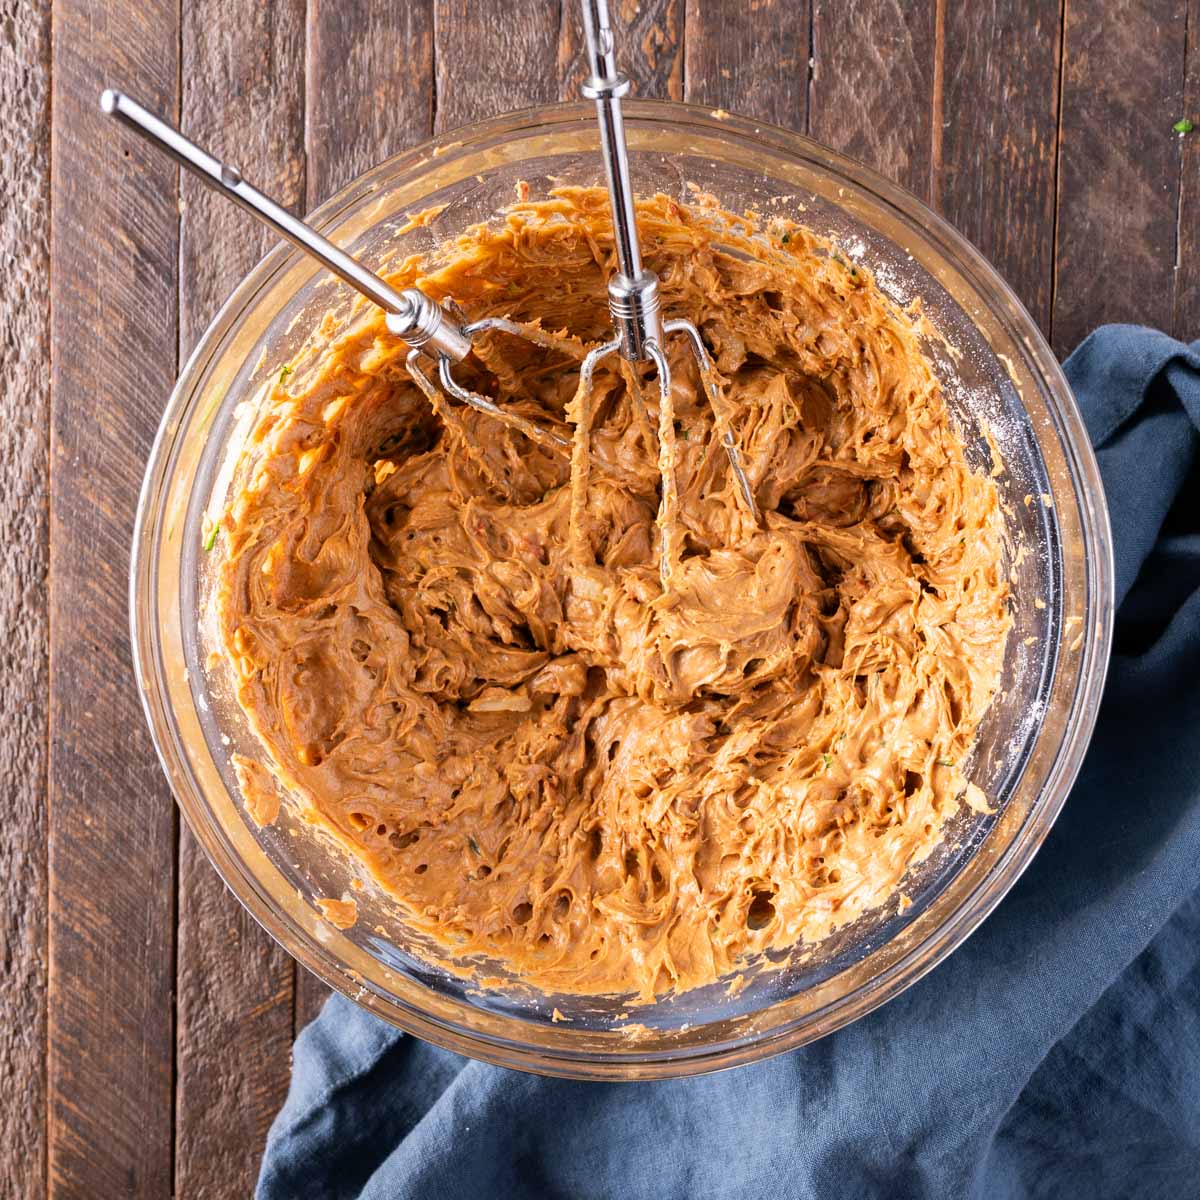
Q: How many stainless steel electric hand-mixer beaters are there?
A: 2